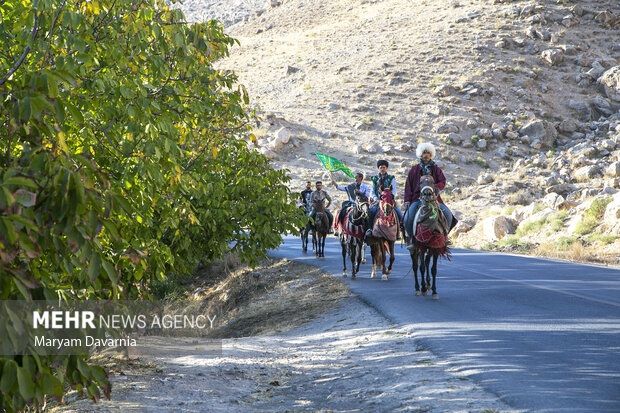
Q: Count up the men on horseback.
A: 5